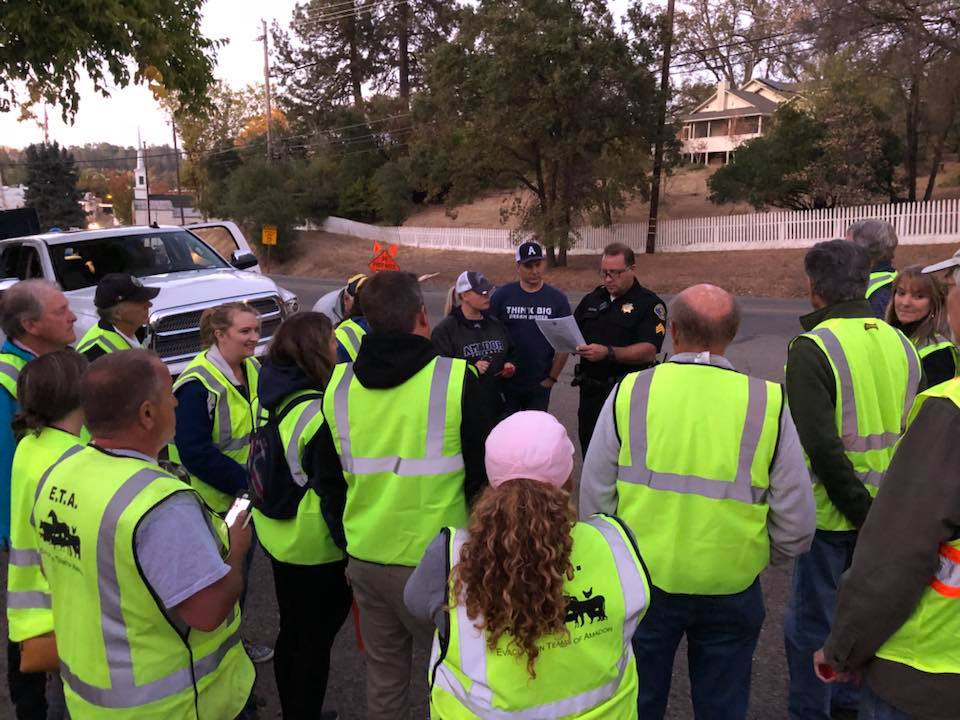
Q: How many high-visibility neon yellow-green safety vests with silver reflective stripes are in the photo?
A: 14